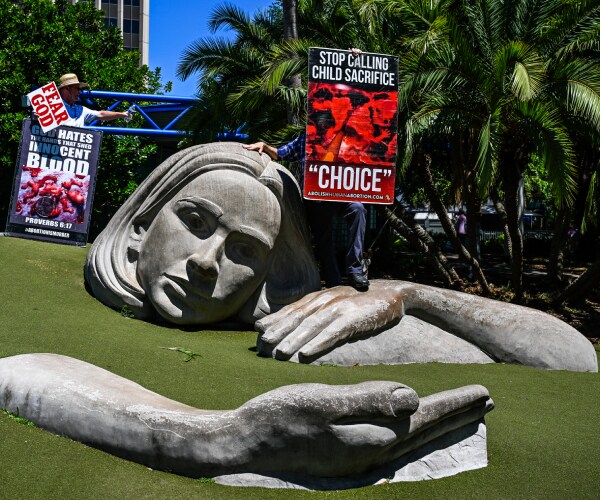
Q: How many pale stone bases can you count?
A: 2